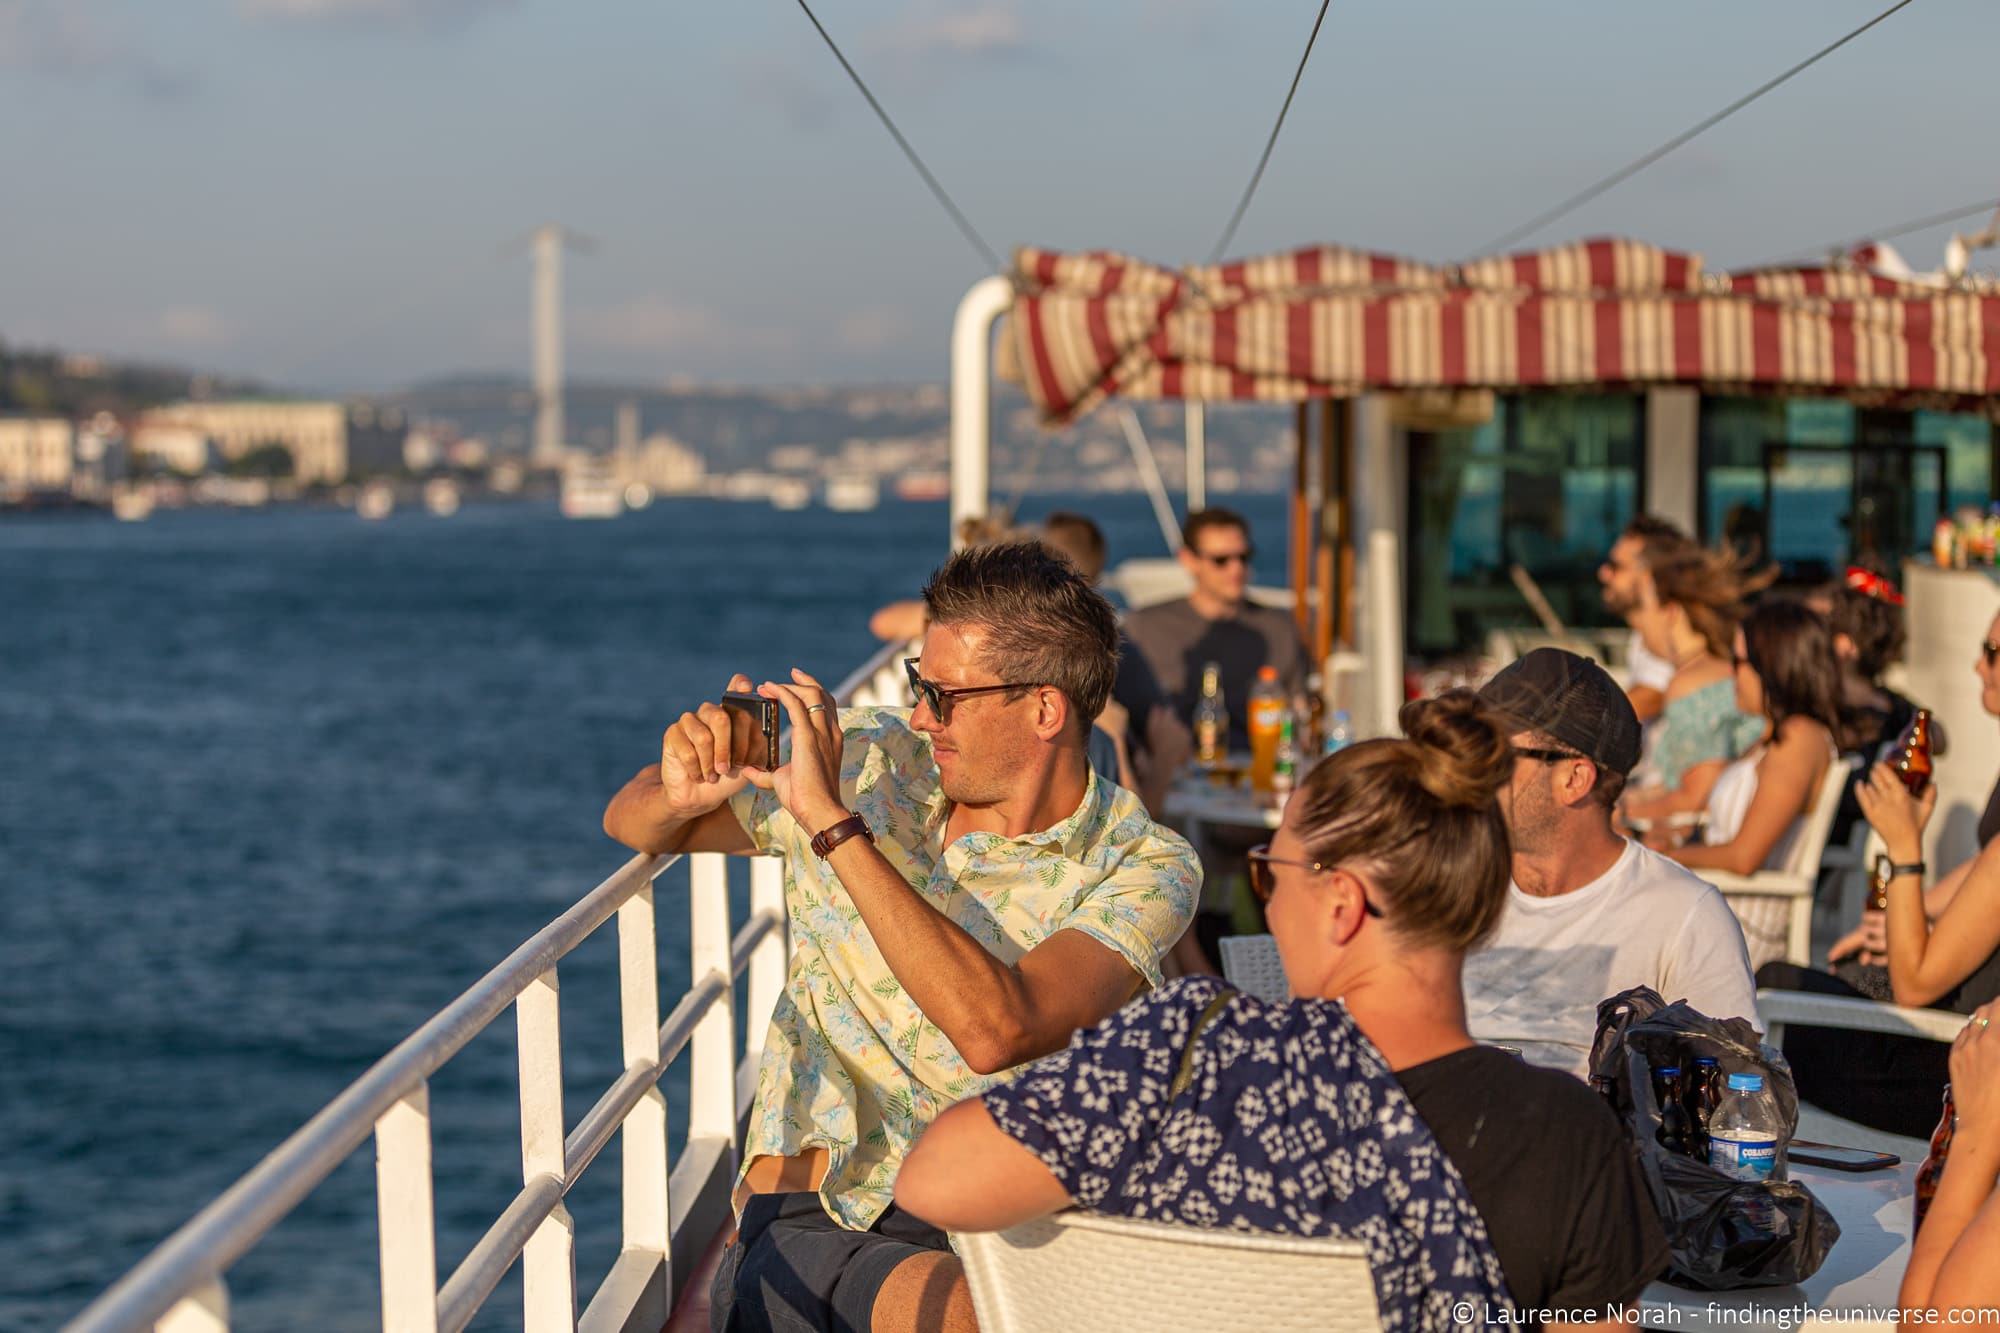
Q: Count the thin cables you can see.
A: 4